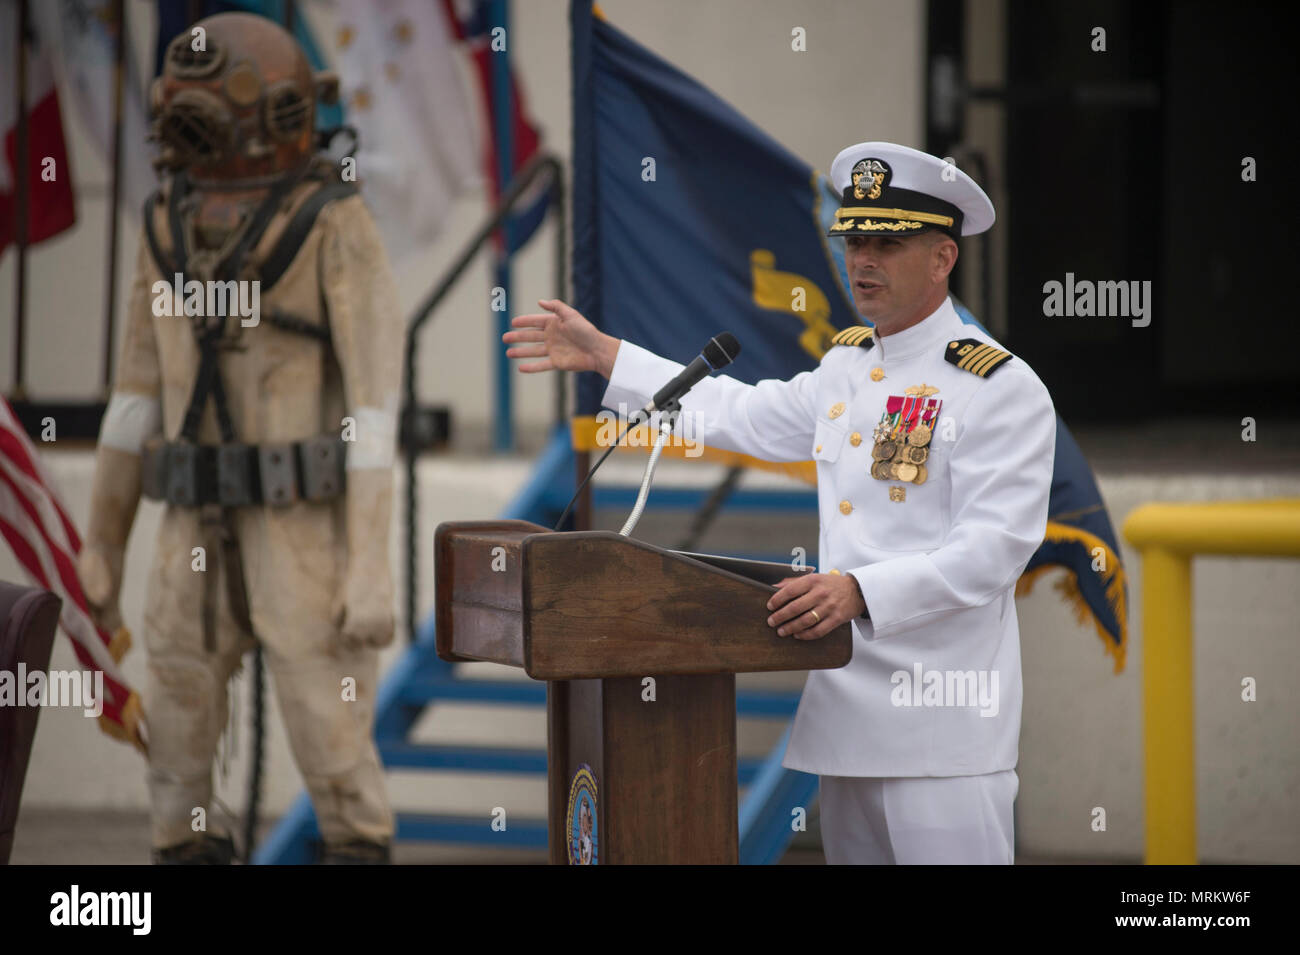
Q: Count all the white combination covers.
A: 1